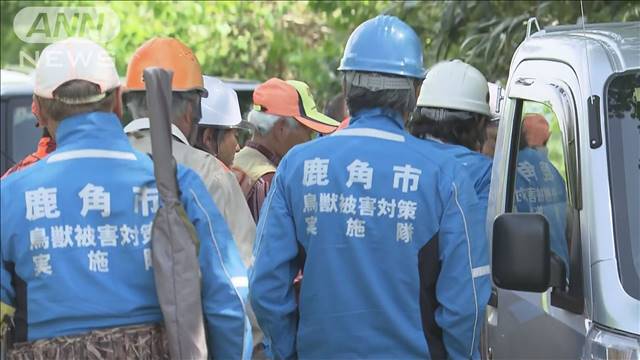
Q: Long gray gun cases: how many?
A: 1